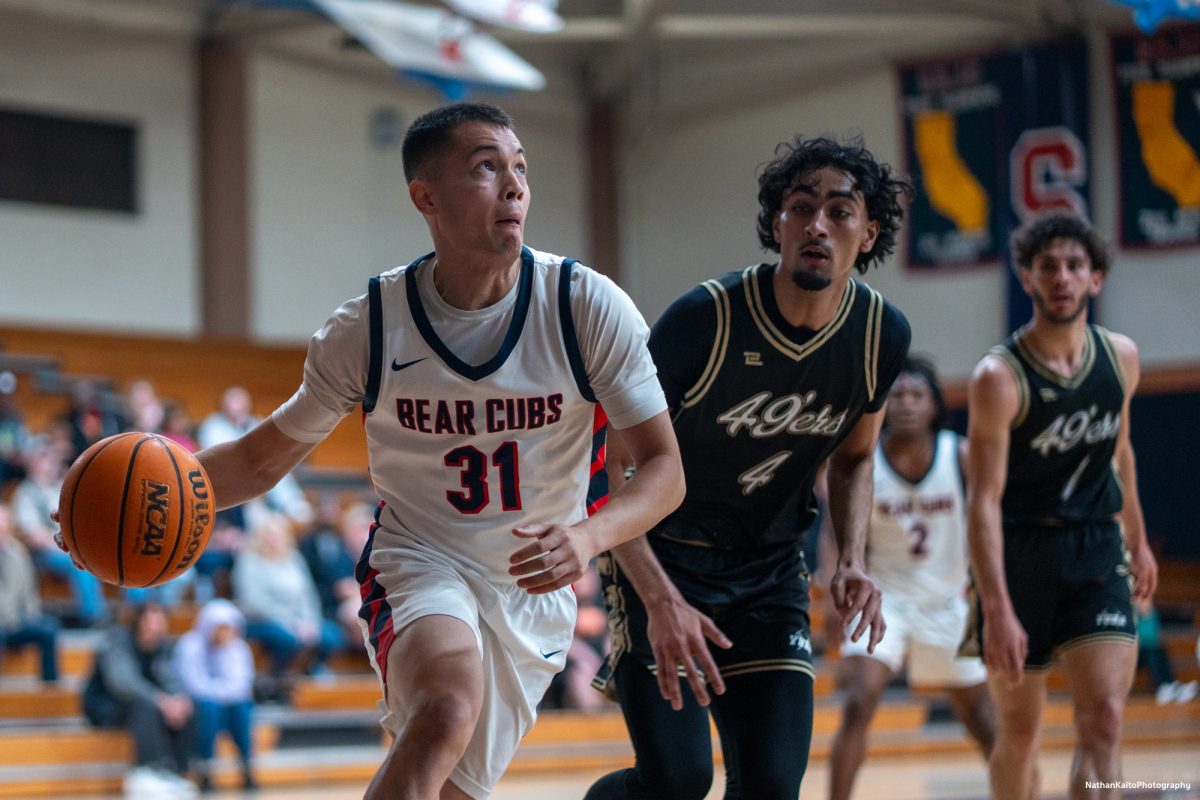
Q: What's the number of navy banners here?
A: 3